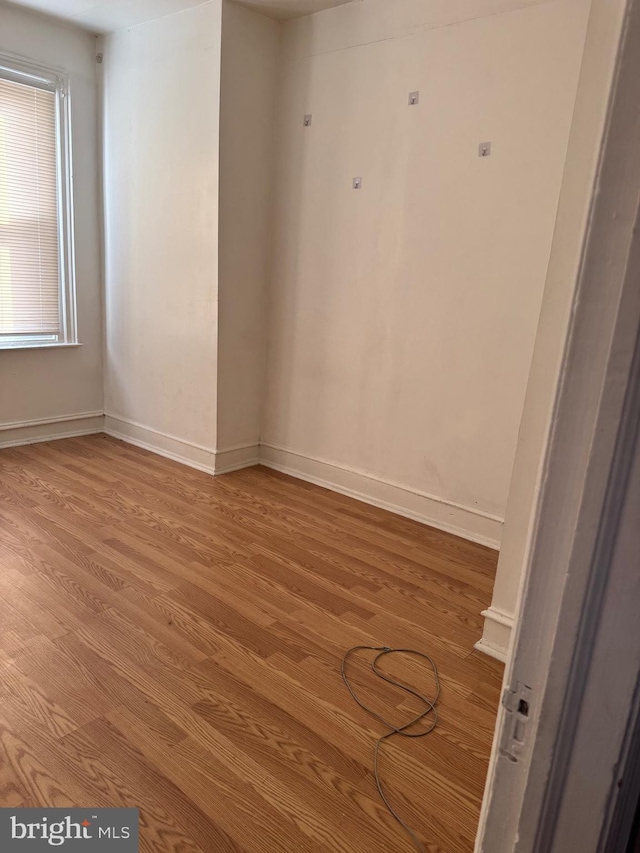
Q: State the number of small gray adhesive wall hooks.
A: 4